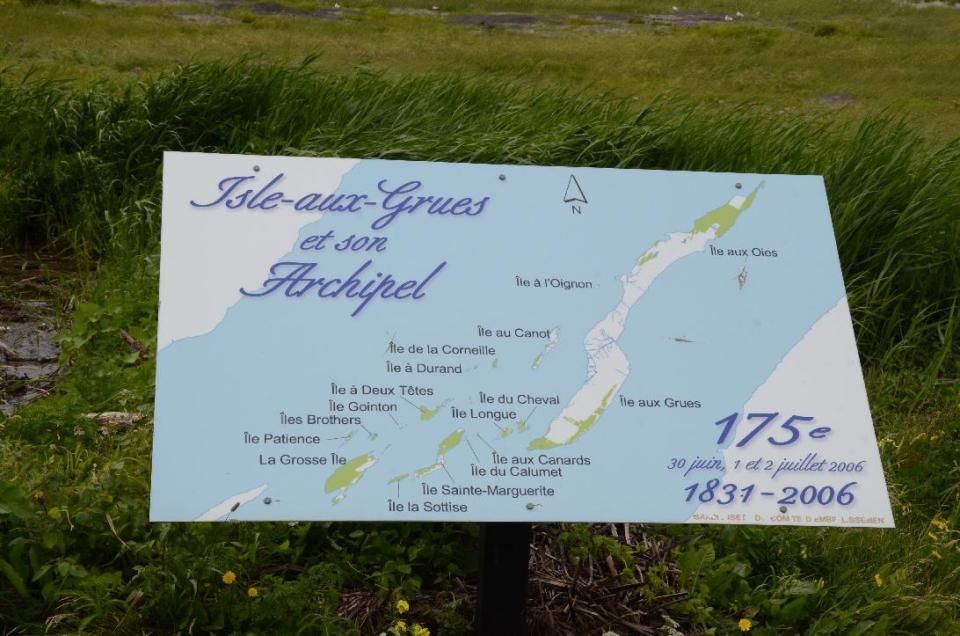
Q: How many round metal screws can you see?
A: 6